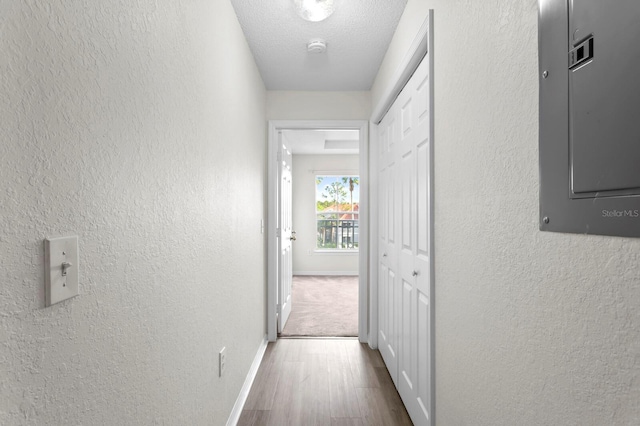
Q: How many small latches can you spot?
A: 1